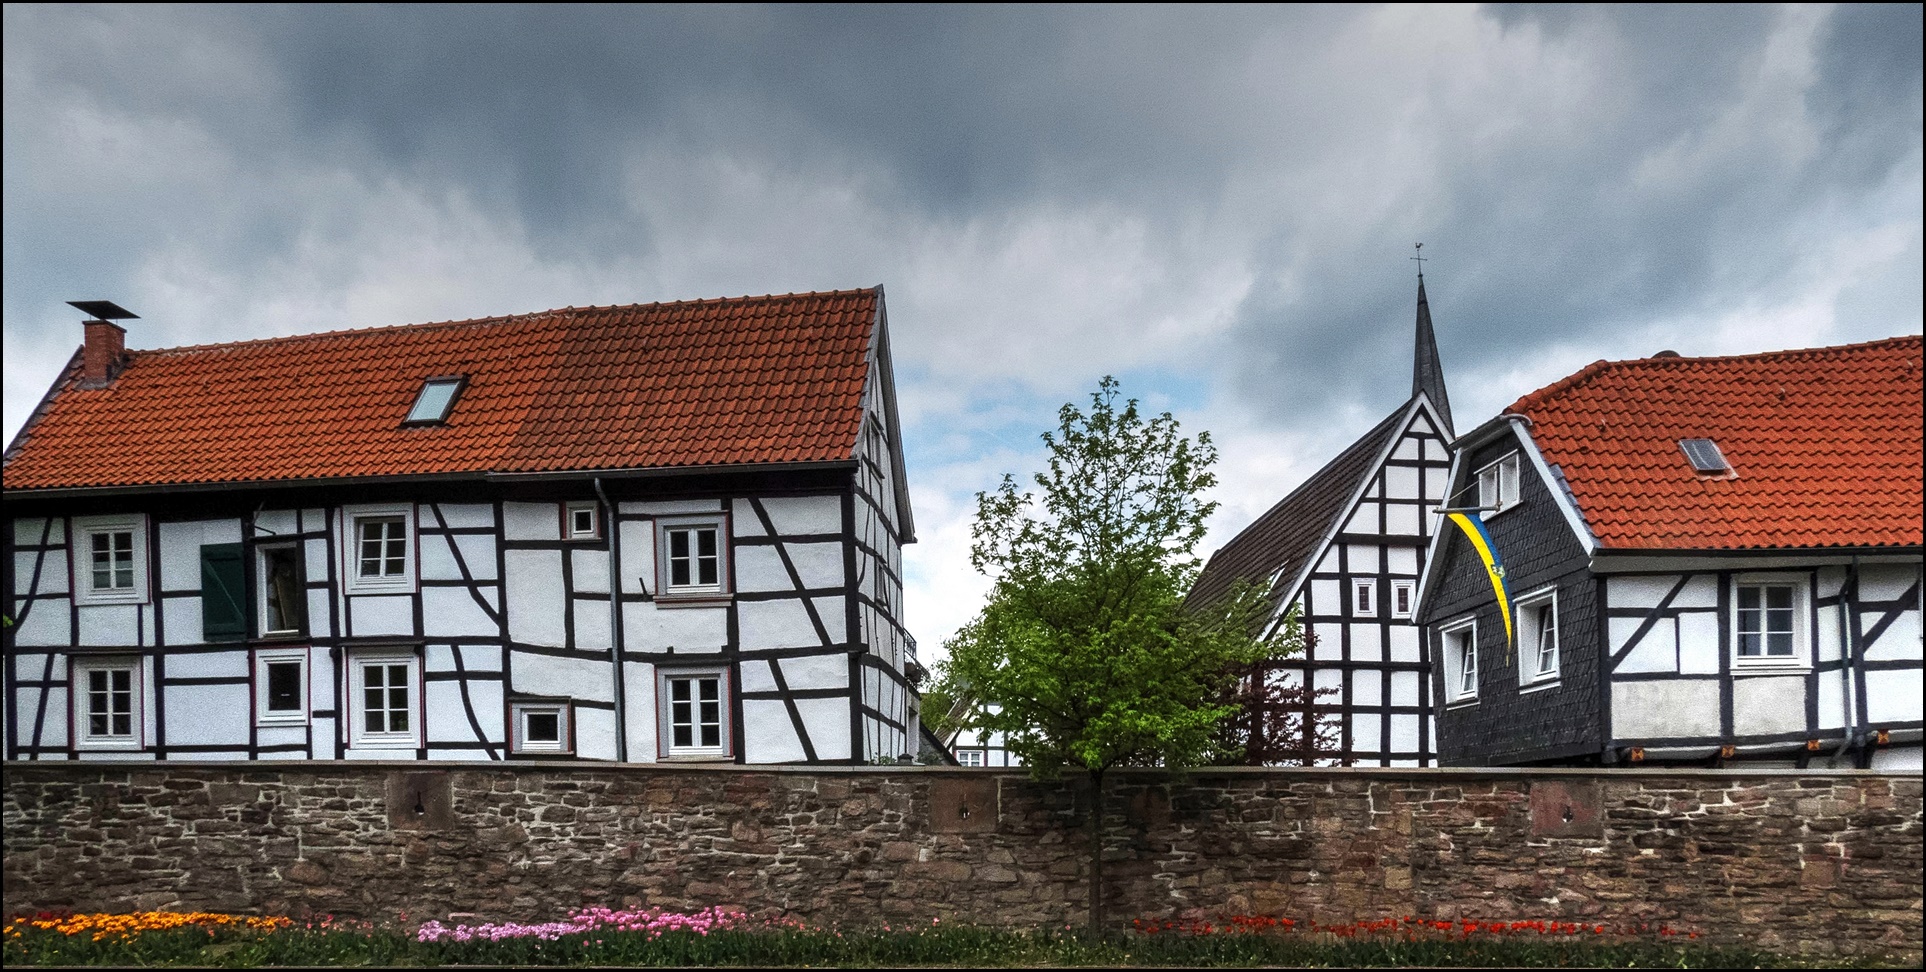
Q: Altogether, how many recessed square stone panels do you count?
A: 3